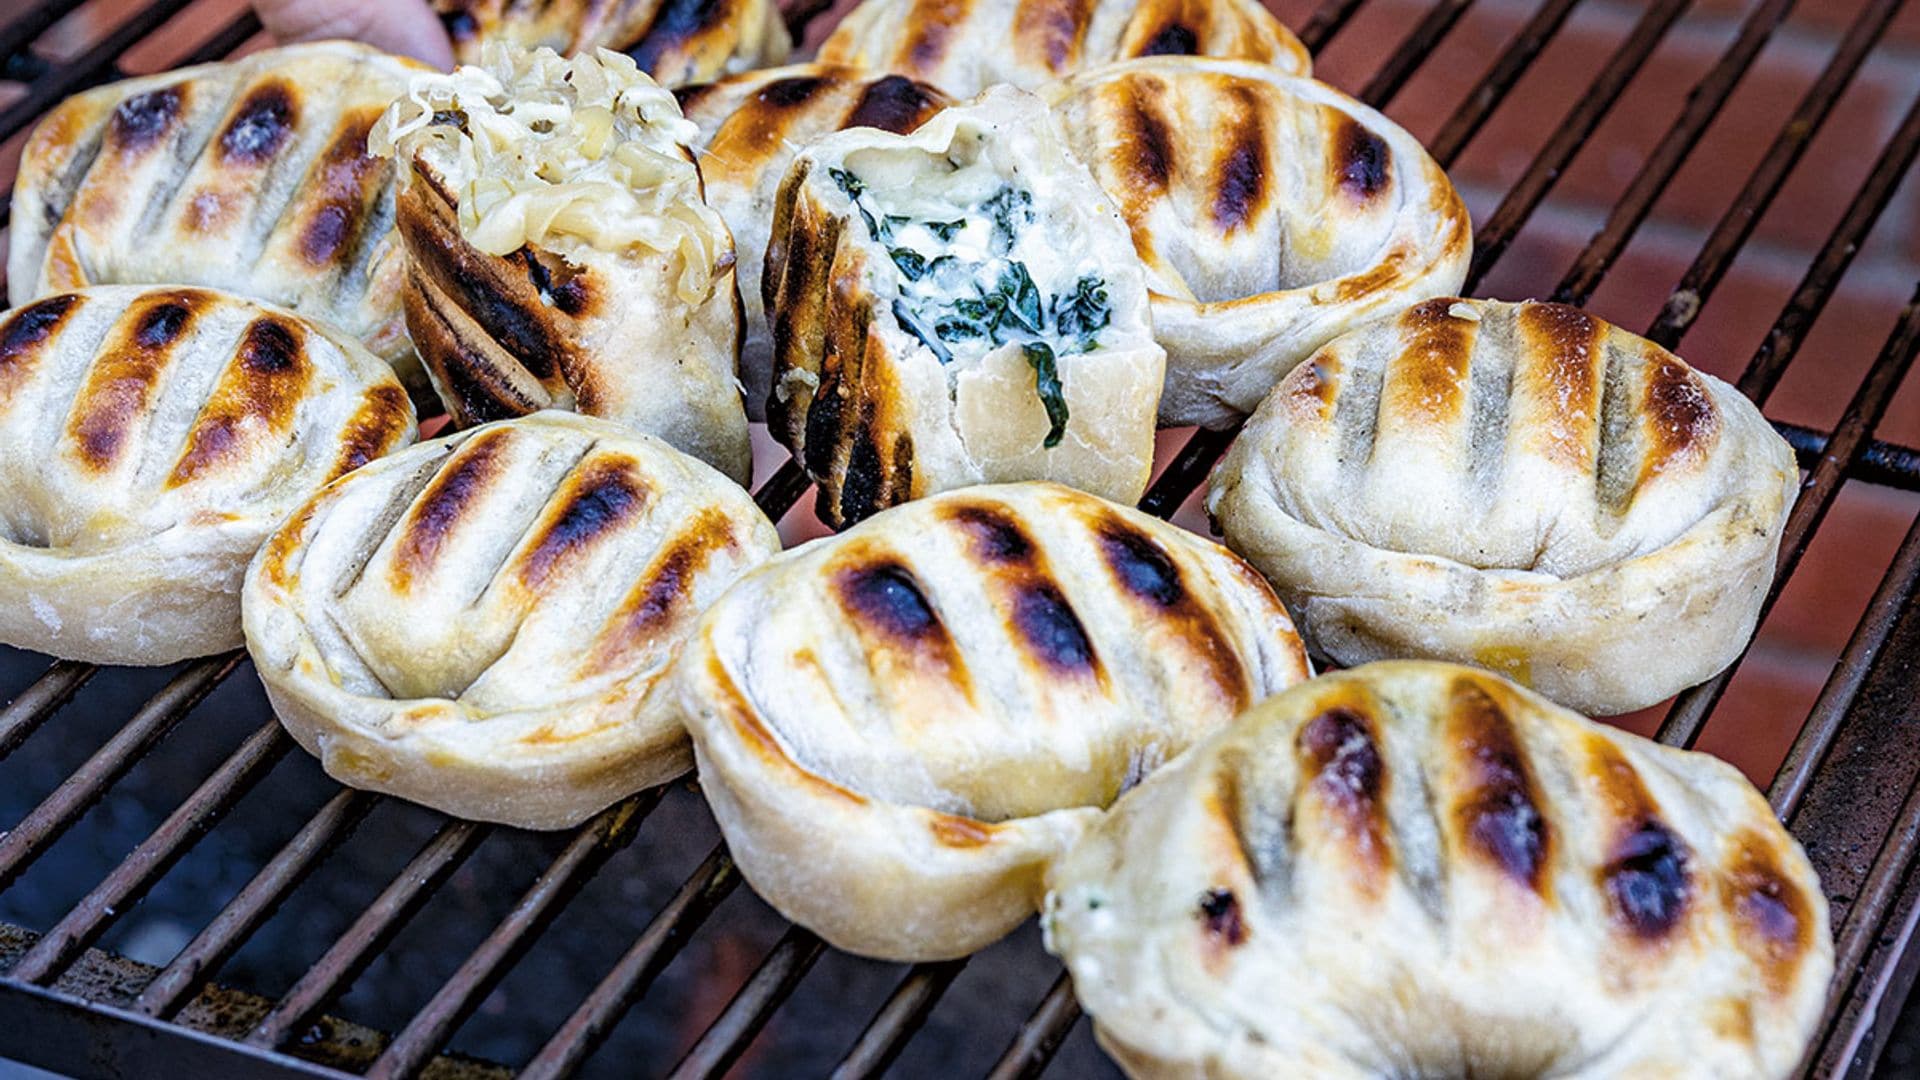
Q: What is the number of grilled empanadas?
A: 12